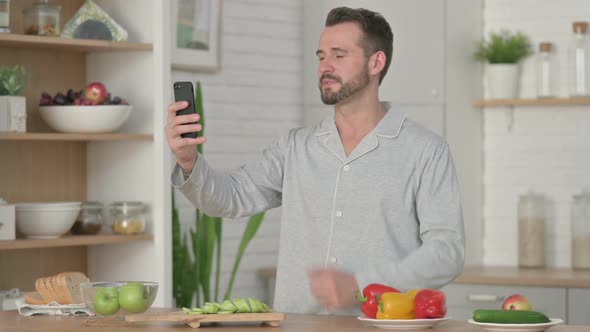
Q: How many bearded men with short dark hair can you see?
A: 1